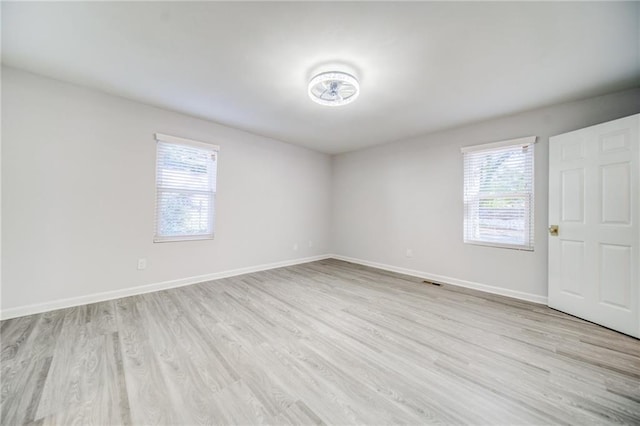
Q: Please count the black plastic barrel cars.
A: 0